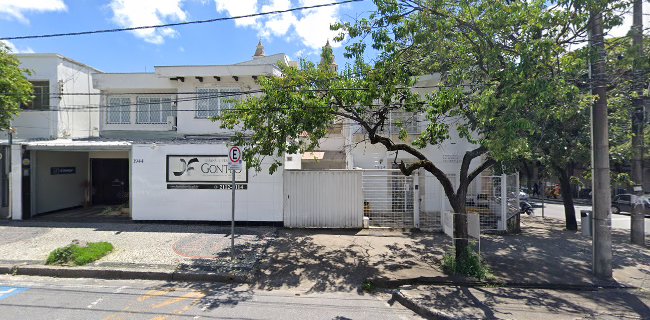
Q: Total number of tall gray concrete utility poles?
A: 2